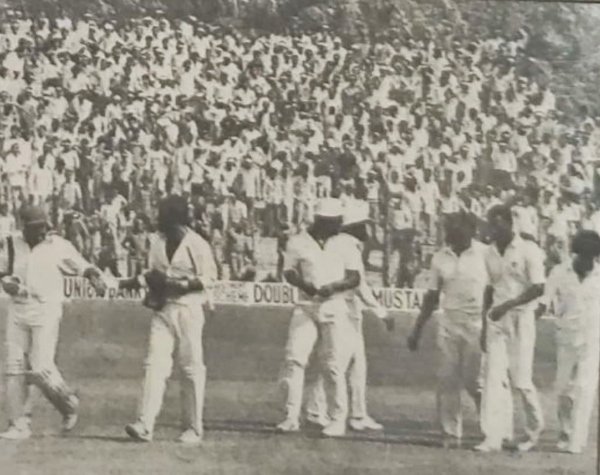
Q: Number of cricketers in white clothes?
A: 7